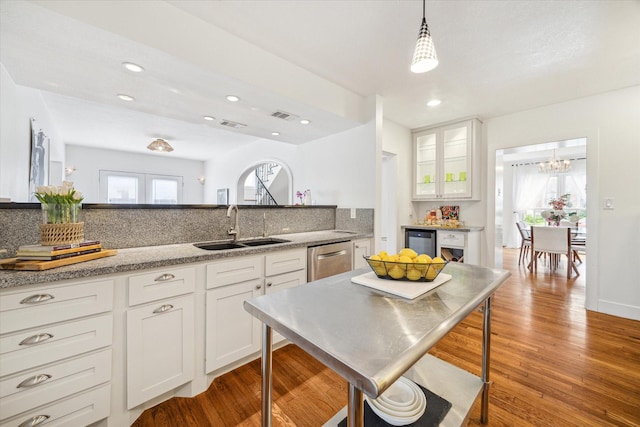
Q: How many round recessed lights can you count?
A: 7